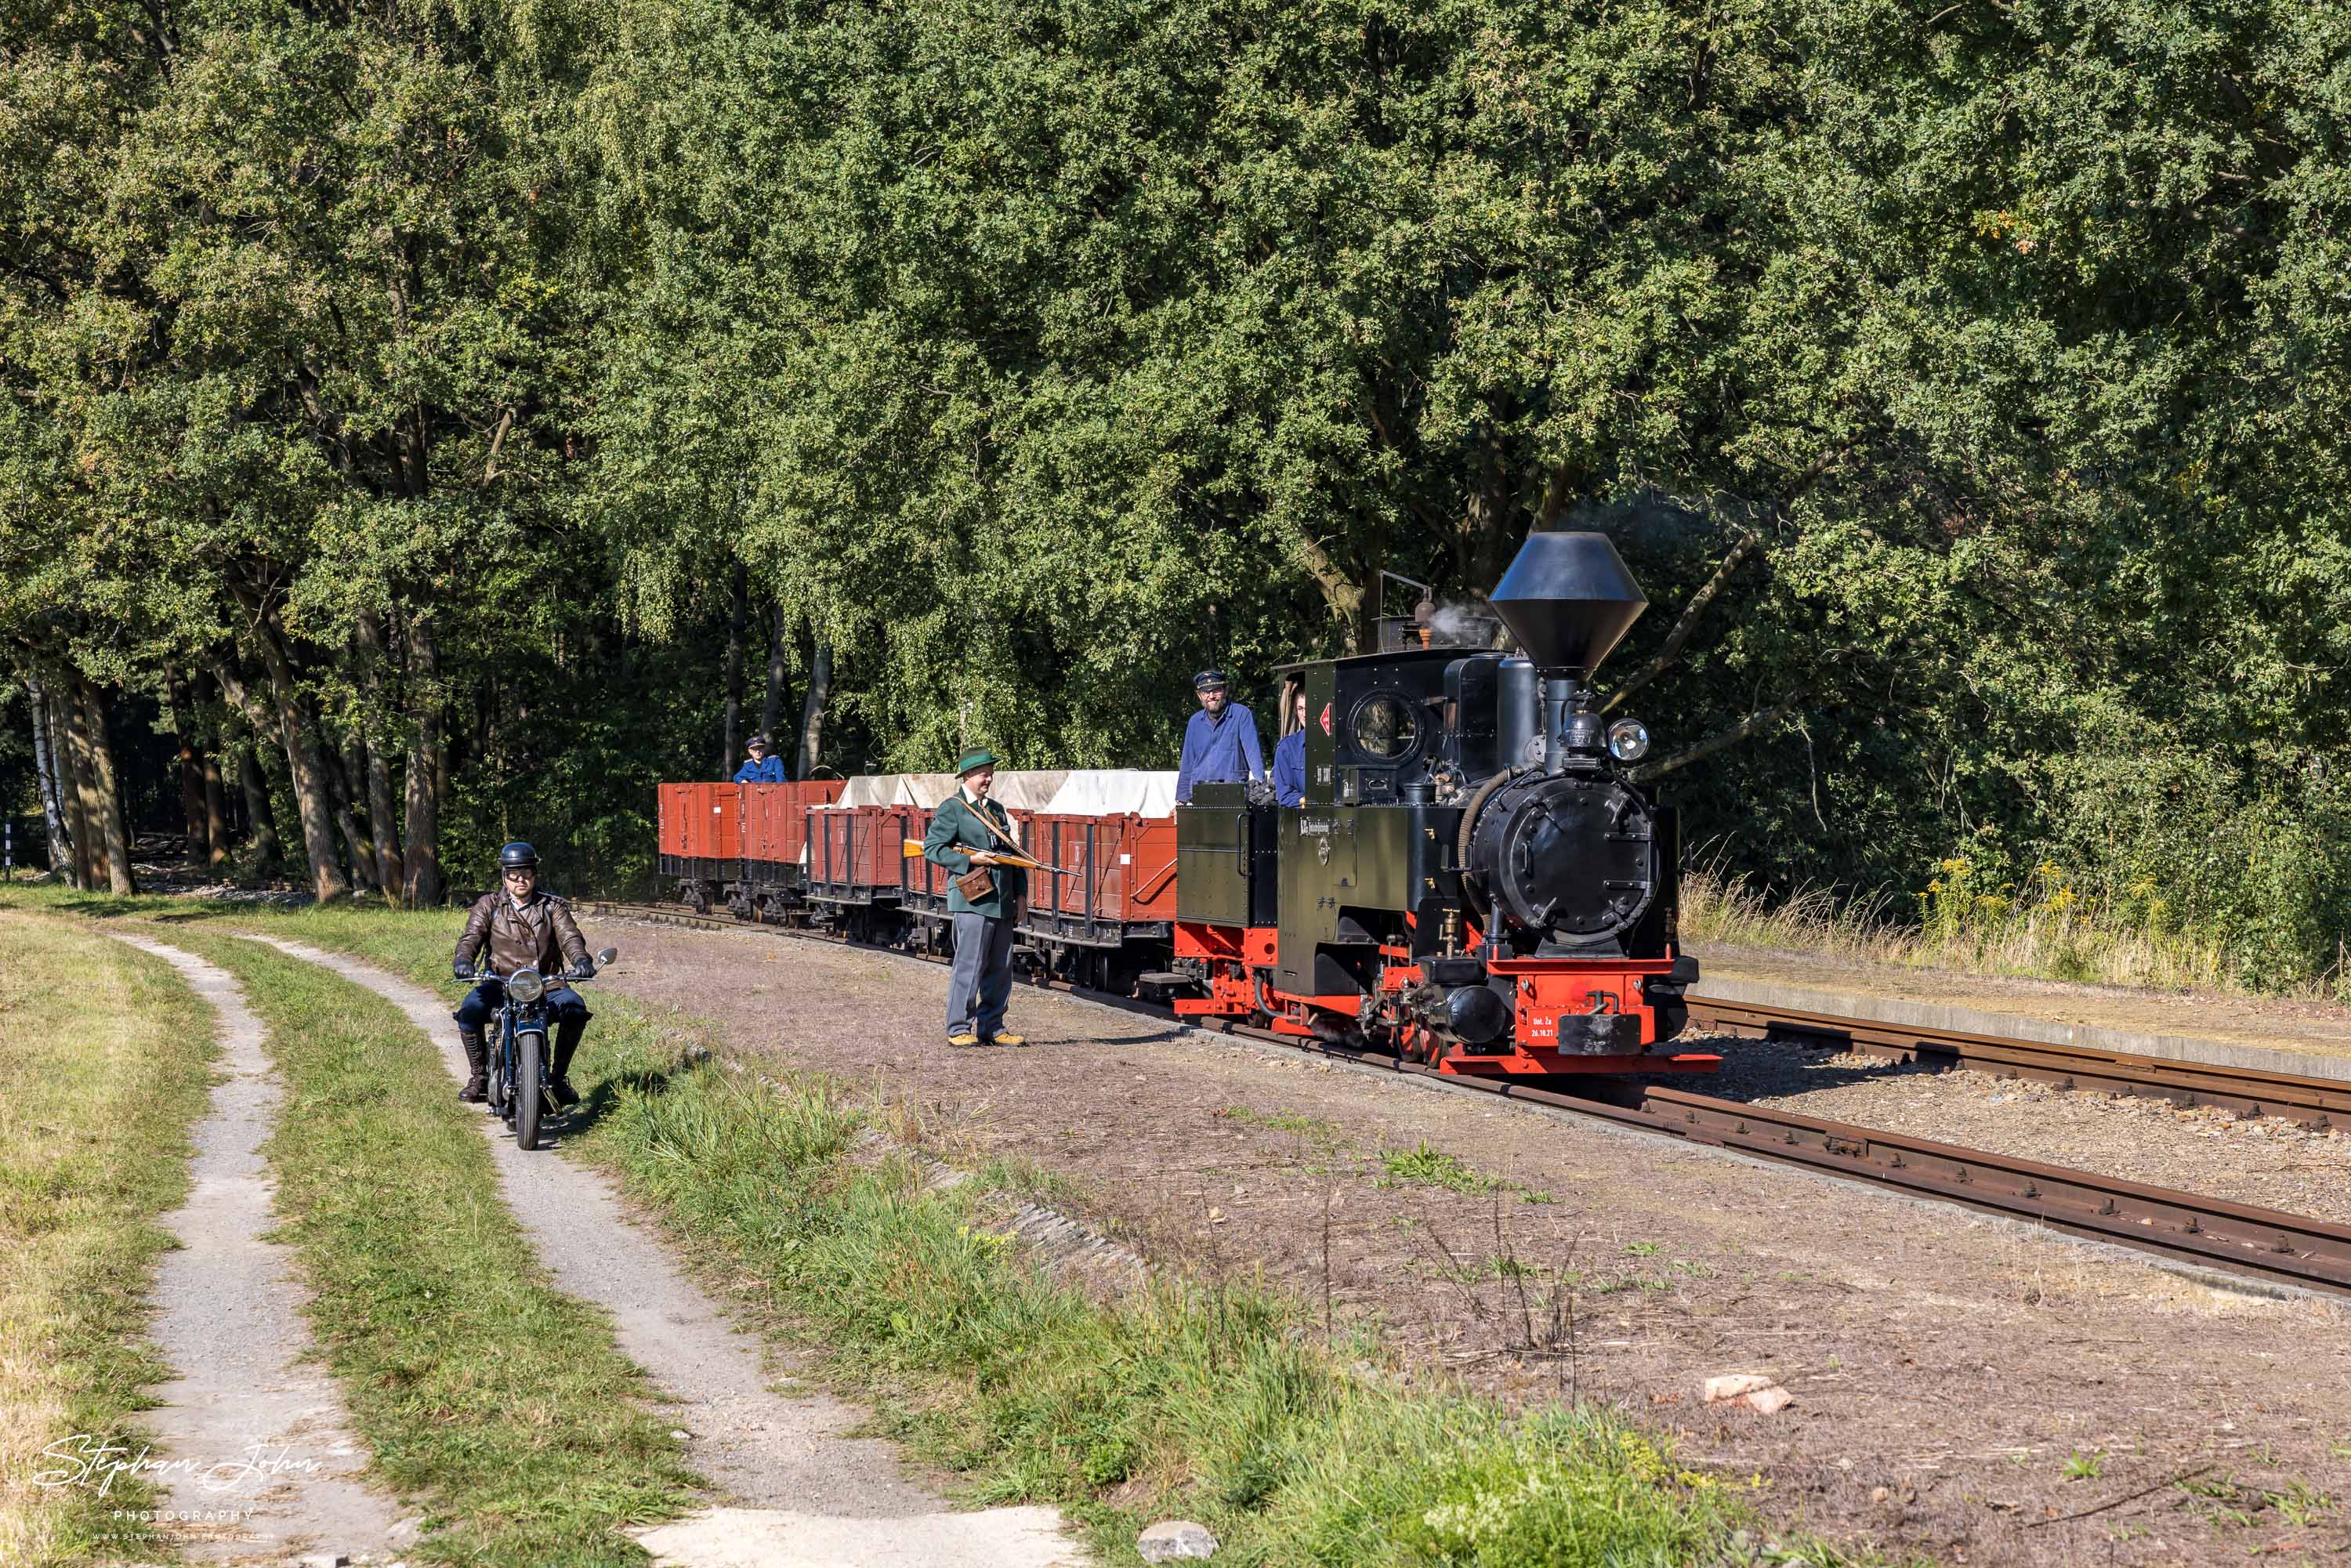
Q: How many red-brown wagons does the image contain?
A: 5